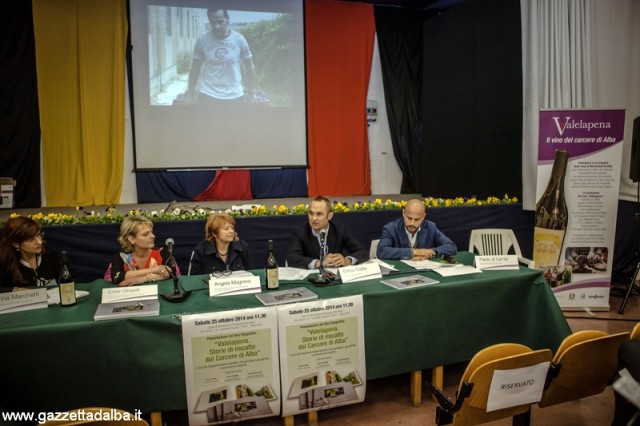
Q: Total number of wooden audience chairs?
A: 4